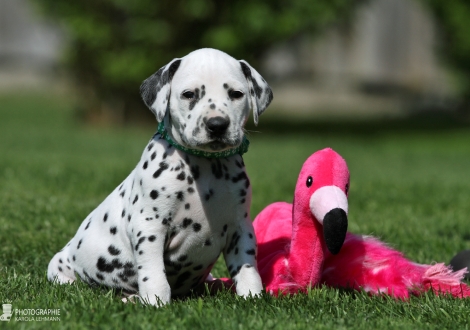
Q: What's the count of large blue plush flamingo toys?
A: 0